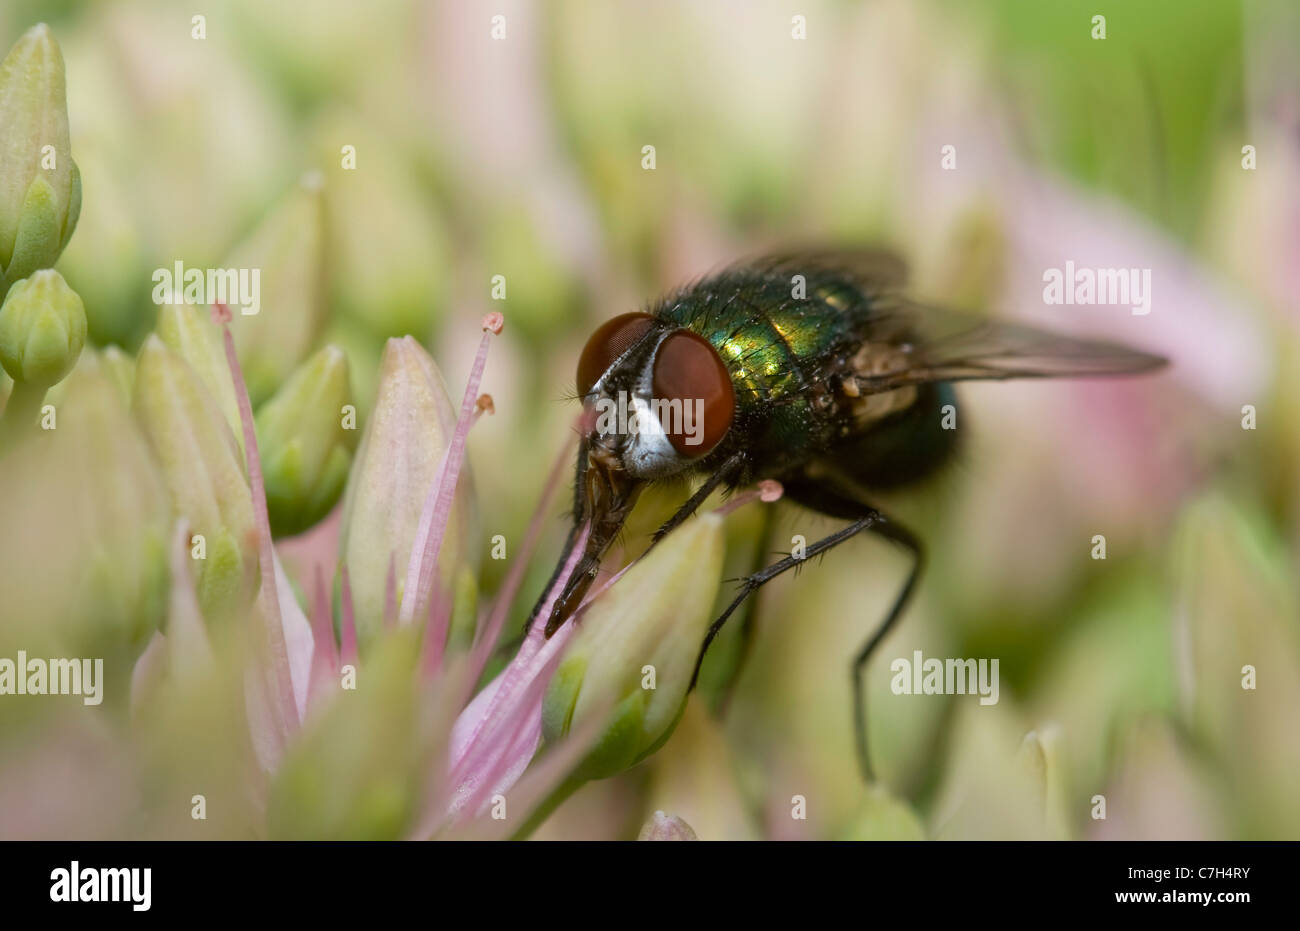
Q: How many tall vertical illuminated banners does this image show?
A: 0